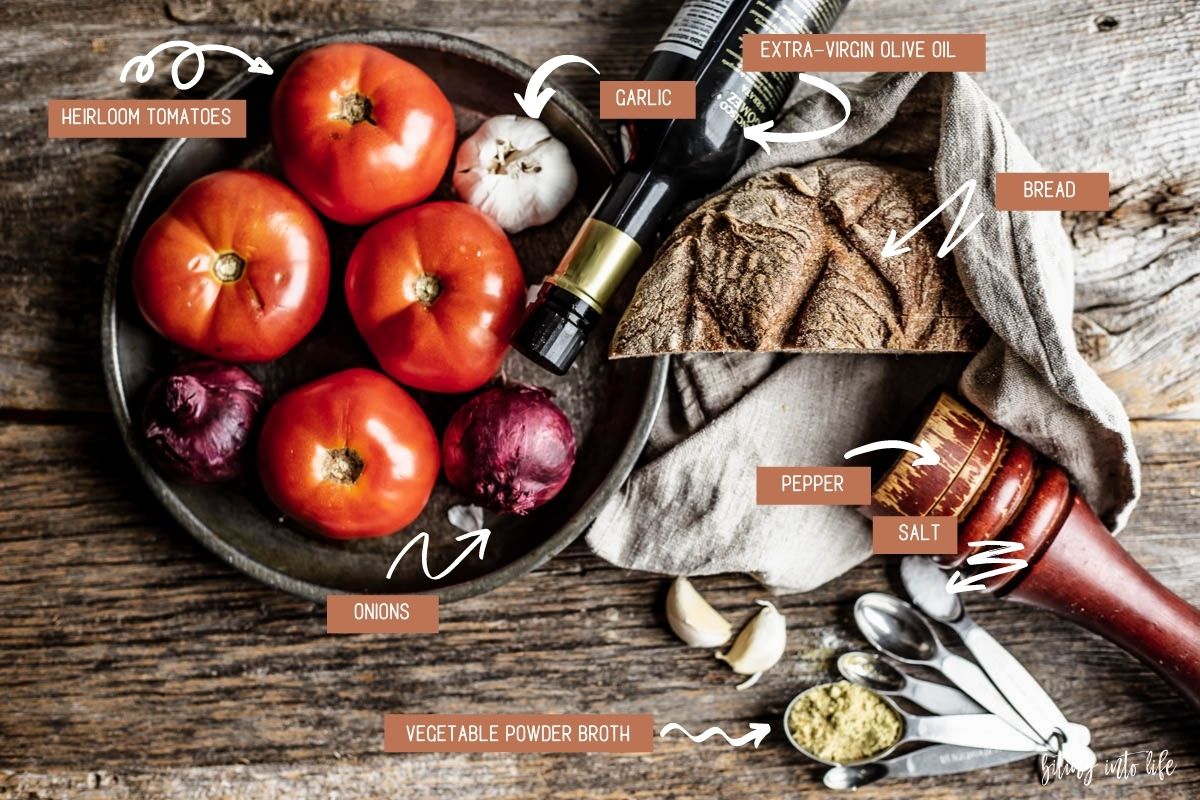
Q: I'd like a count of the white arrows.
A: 8